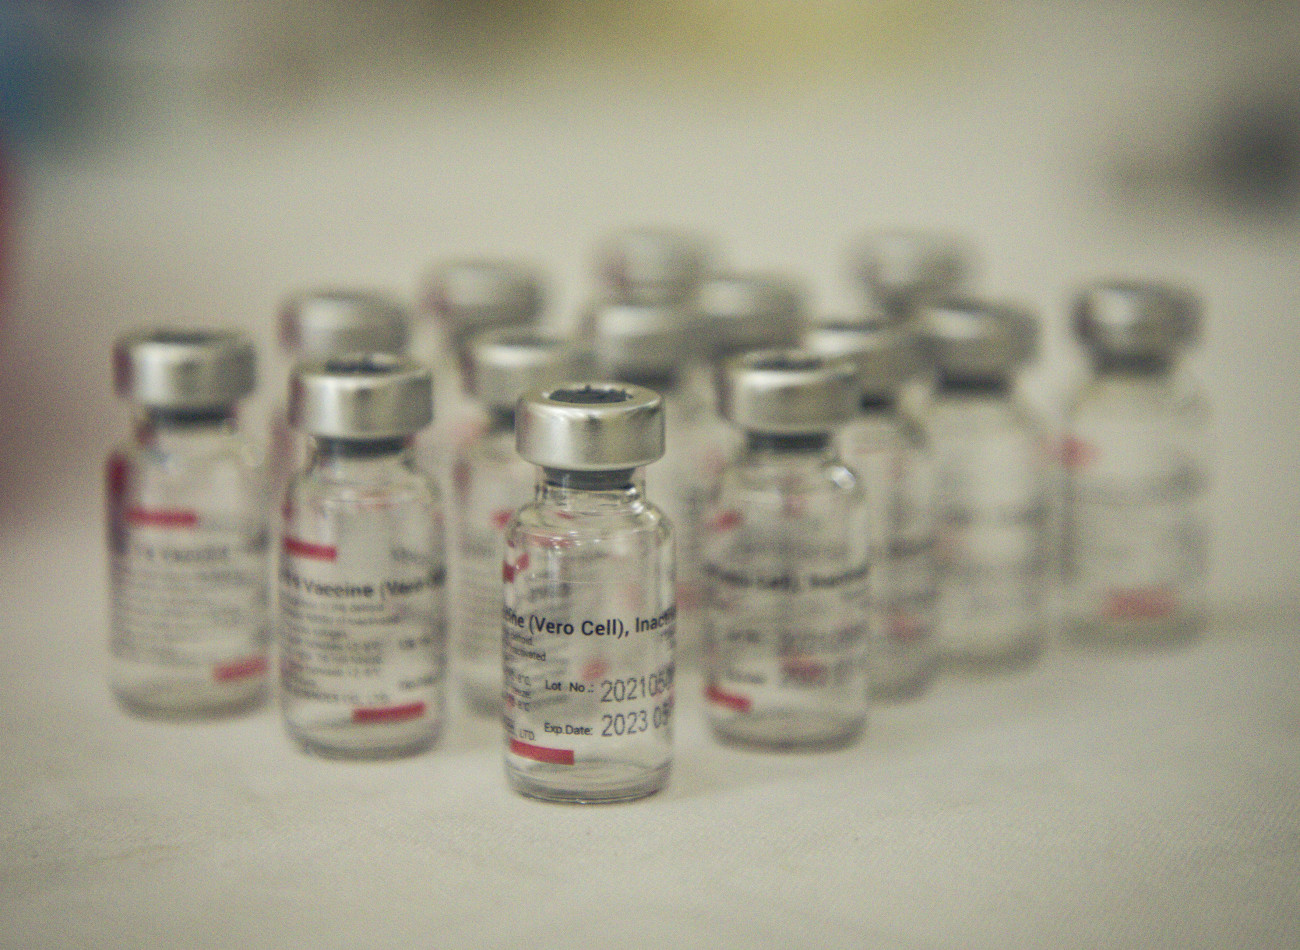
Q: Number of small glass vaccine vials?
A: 14